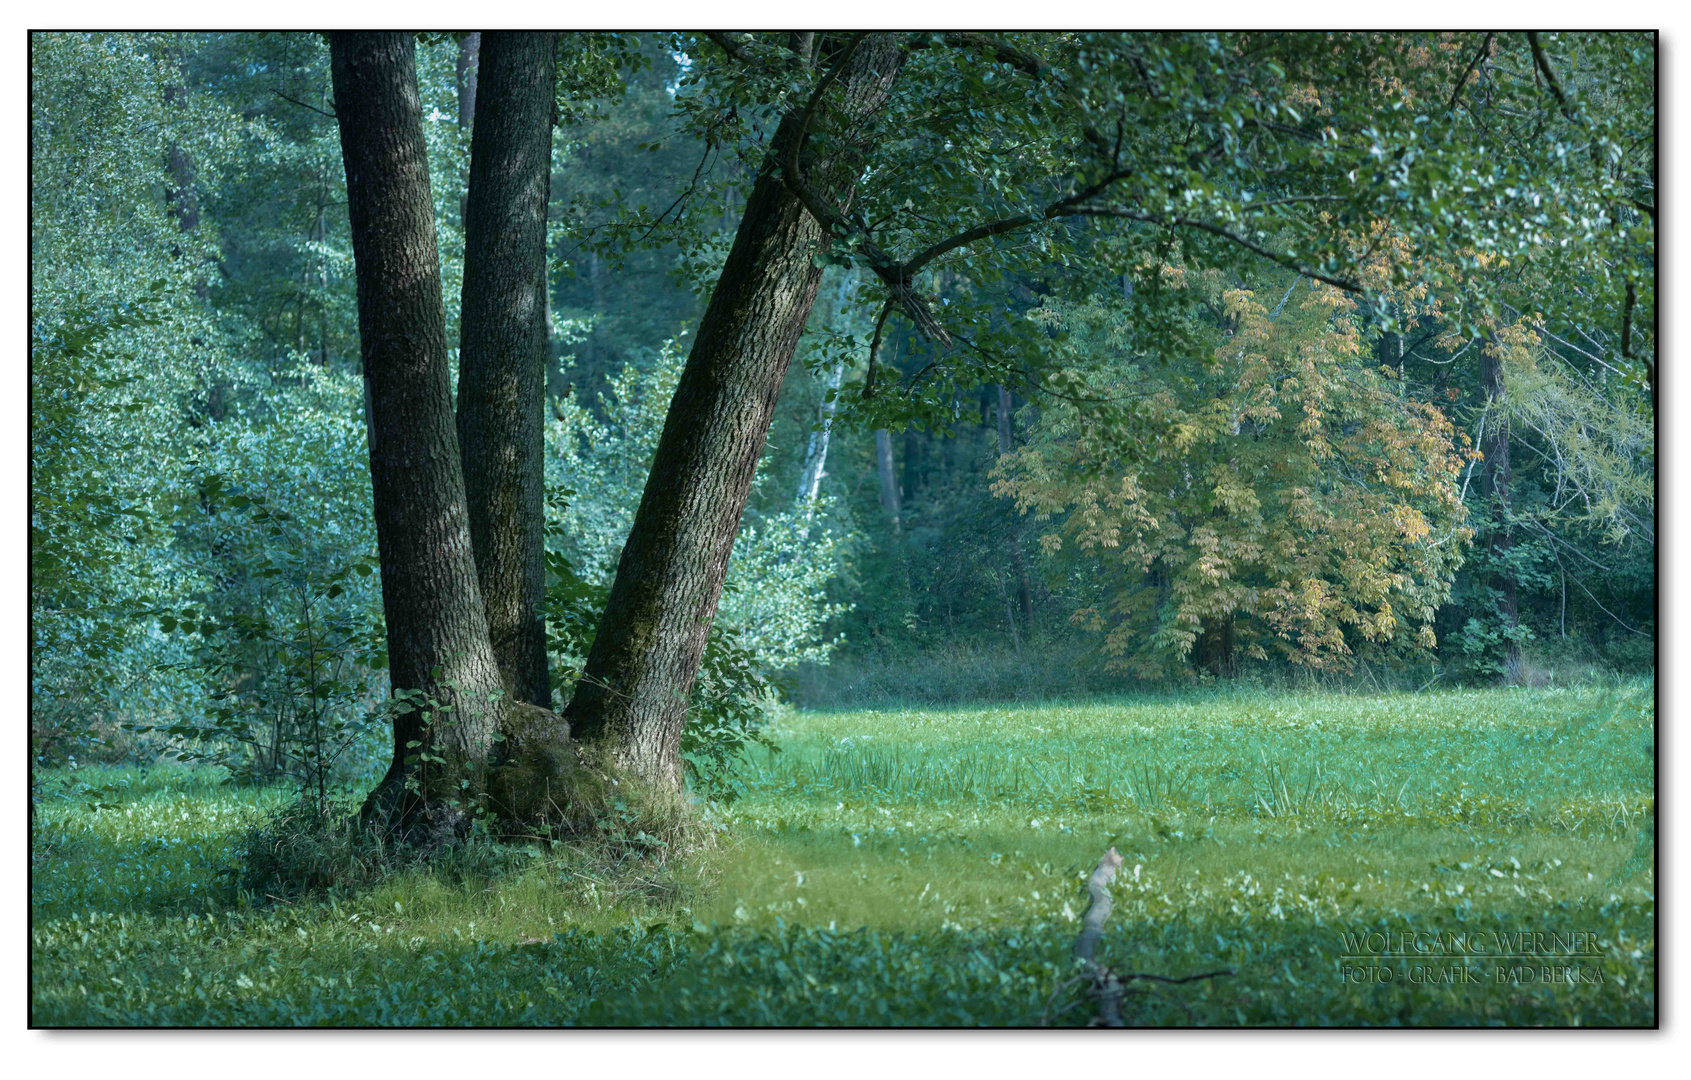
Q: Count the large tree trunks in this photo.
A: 3